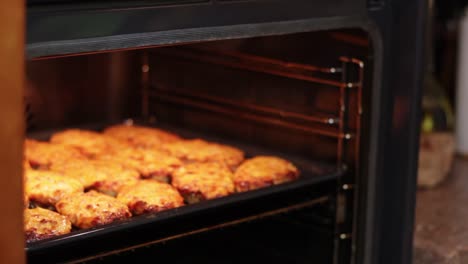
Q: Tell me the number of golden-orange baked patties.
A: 12